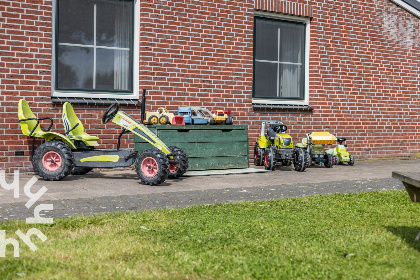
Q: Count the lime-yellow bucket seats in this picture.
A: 2